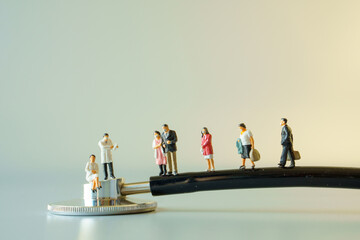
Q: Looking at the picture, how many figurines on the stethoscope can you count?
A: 7